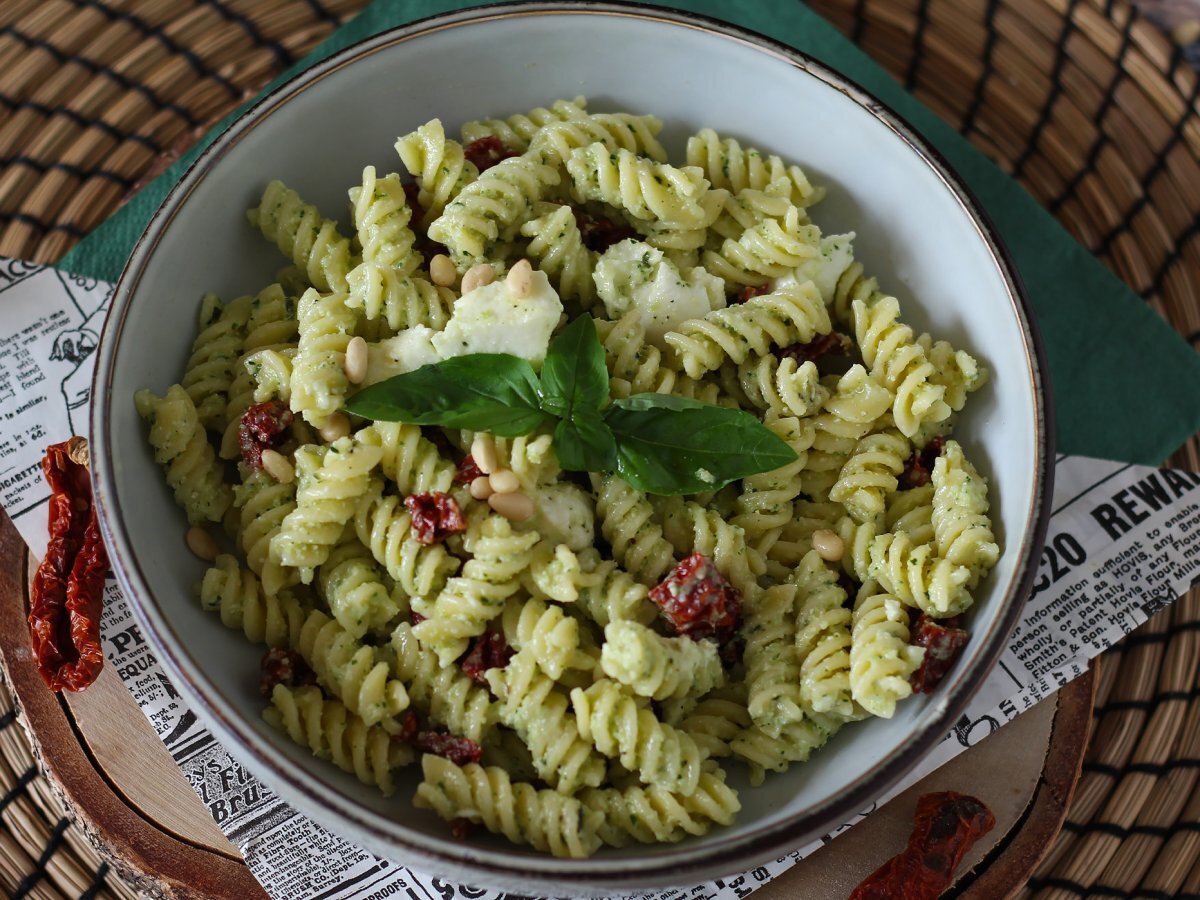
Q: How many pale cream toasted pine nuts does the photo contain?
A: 12